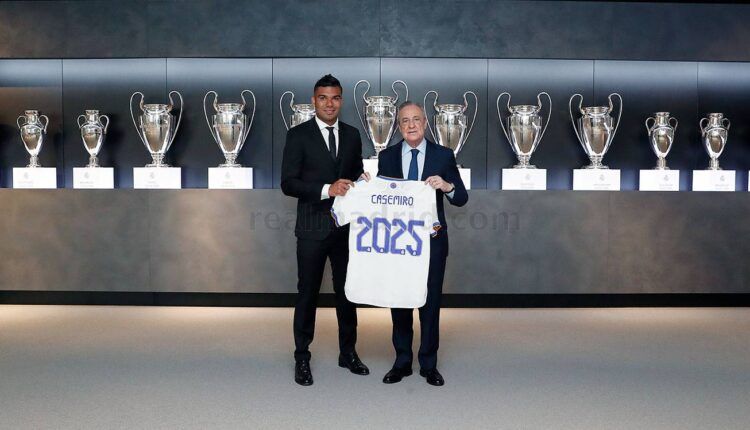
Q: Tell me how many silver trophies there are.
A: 11